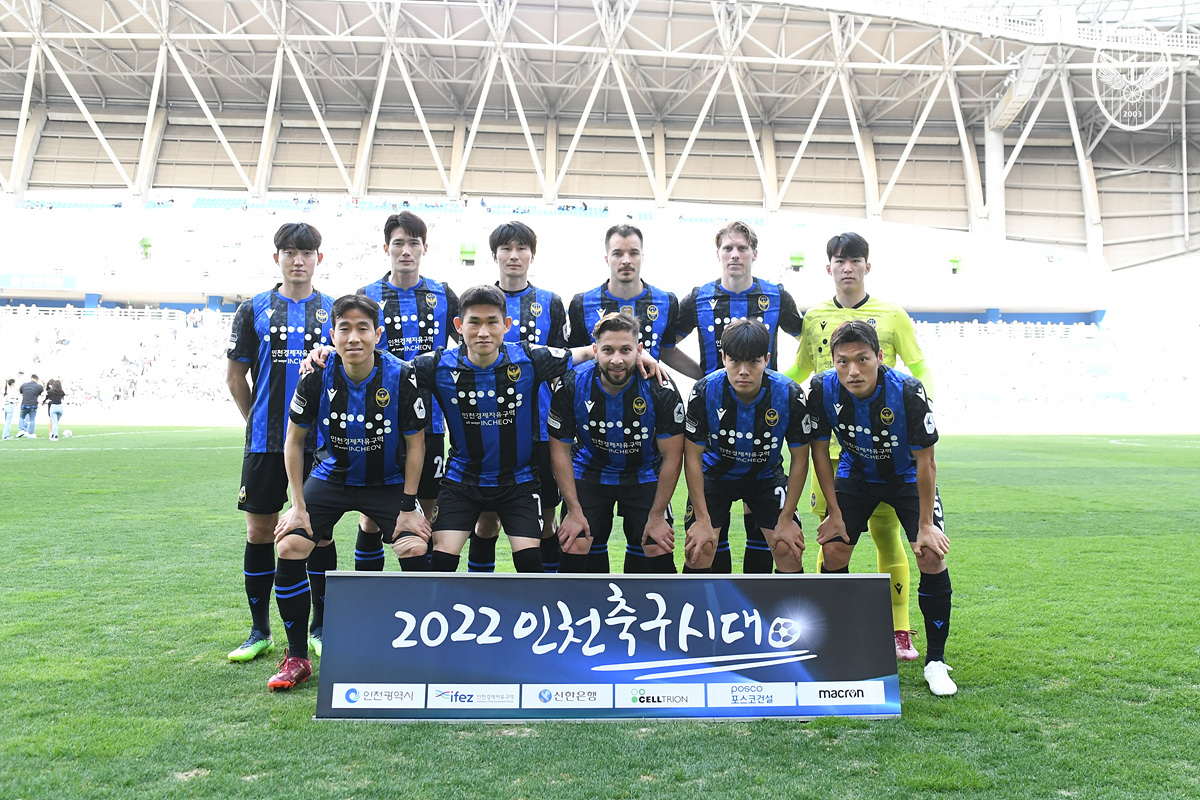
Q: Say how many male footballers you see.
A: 11